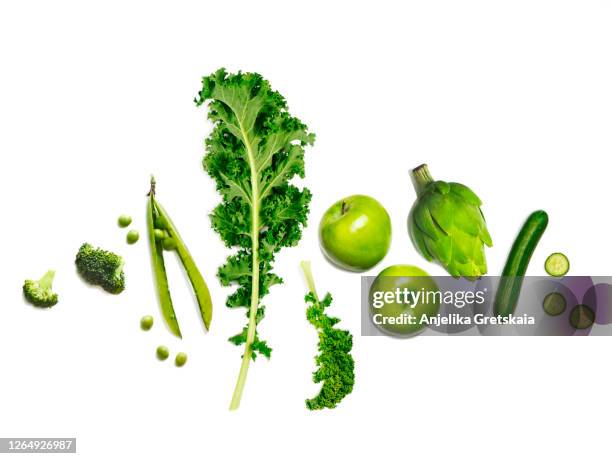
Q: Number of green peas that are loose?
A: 5